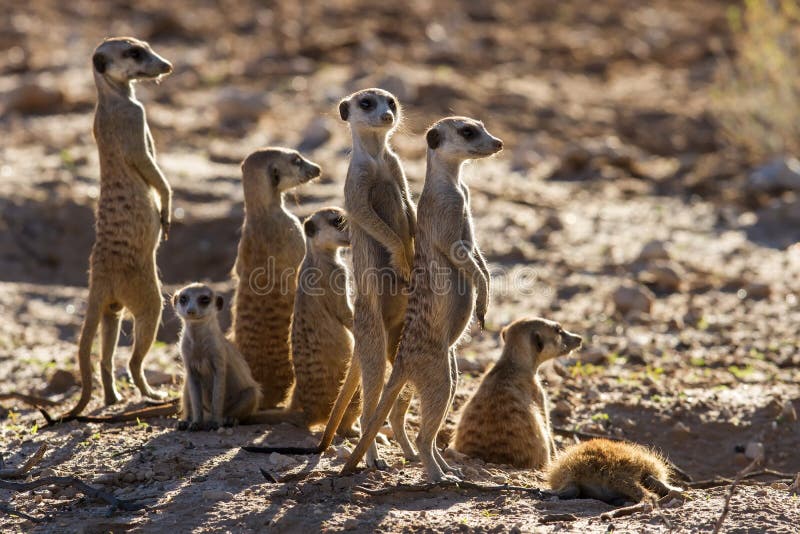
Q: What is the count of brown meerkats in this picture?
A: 8